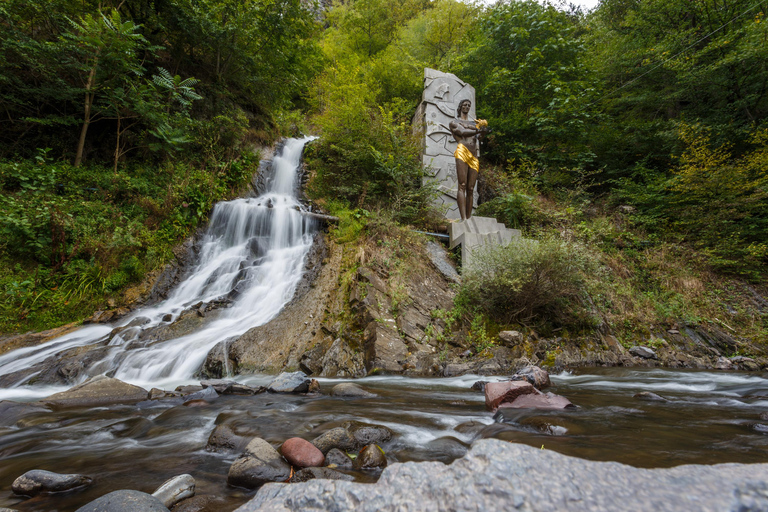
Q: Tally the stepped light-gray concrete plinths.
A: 1